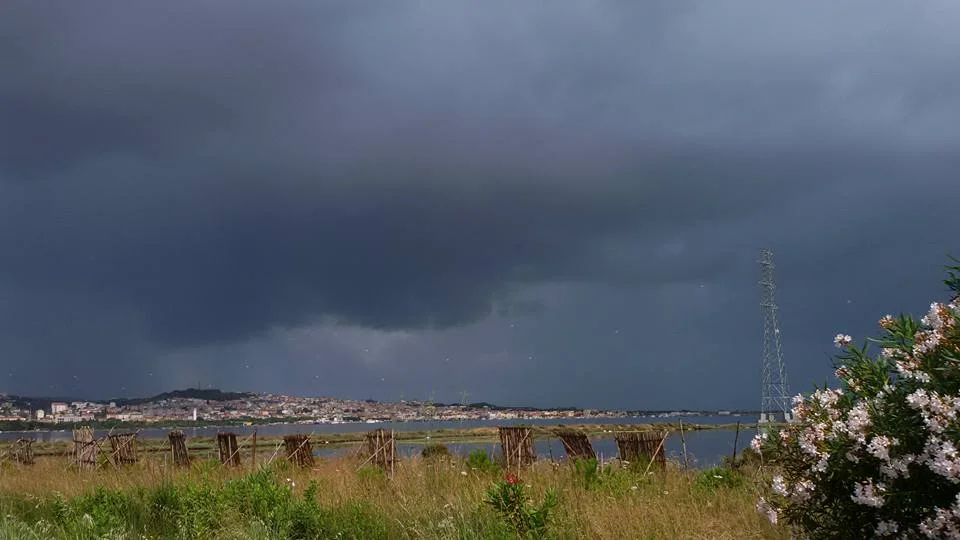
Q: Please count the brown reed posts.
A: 10